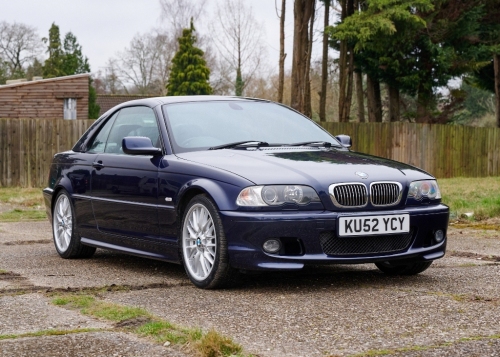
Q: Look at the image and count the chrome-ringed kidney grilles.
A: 2